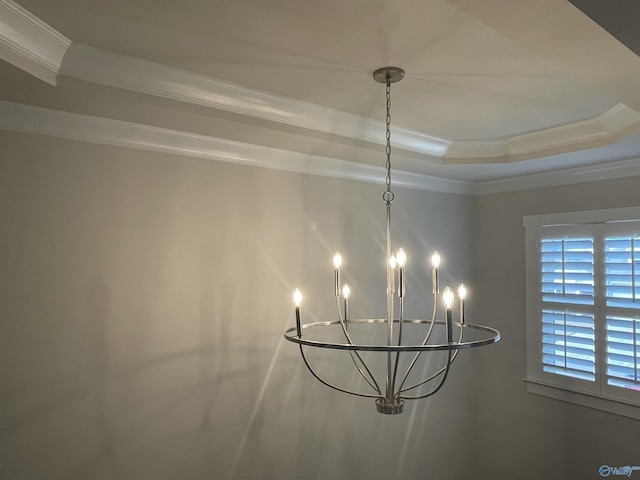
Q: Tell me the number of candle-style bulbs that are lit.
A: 8